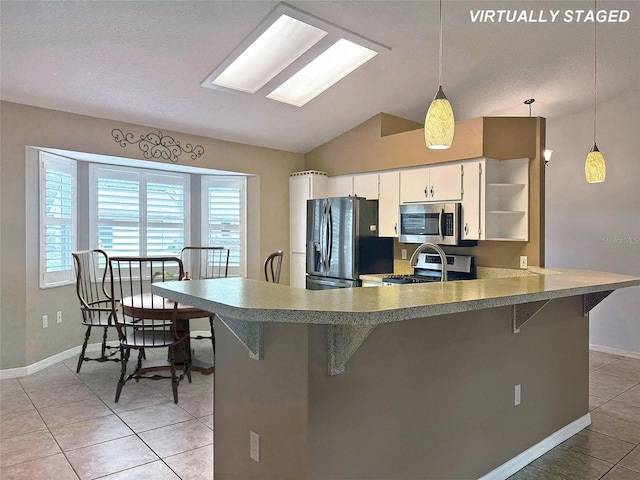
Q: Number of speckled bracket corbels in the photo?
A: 4